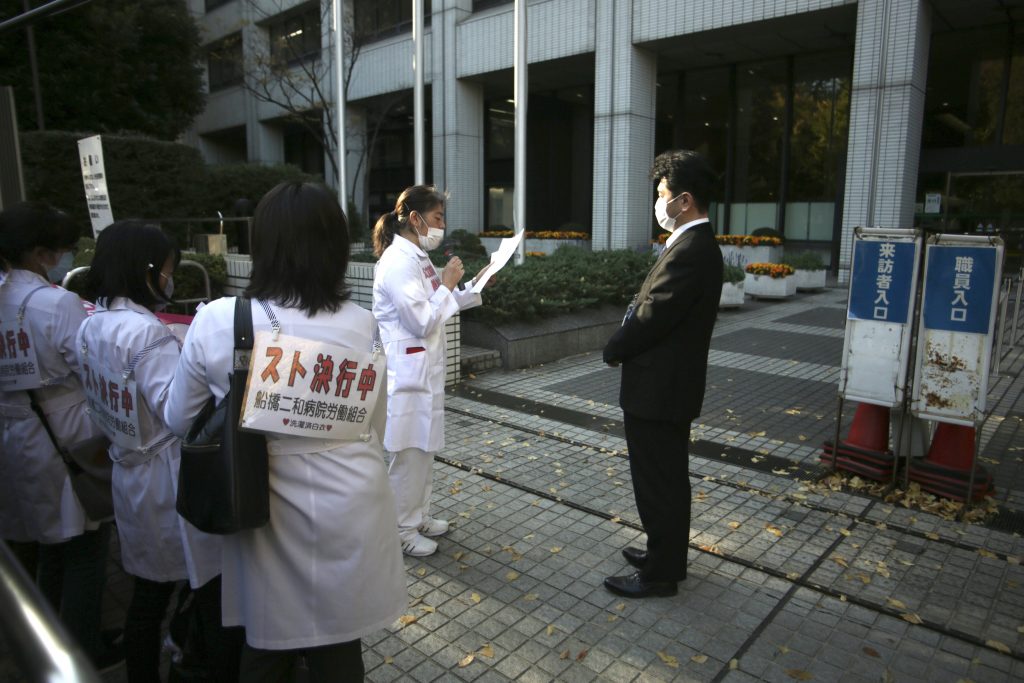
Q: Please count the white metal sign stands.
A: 2